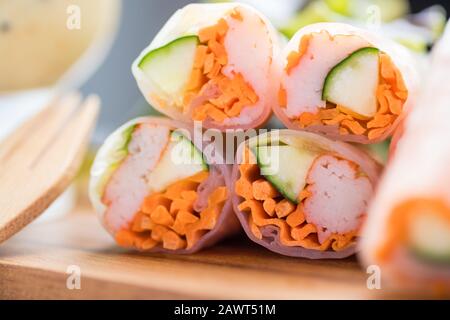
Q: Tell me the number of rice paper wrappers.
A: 5